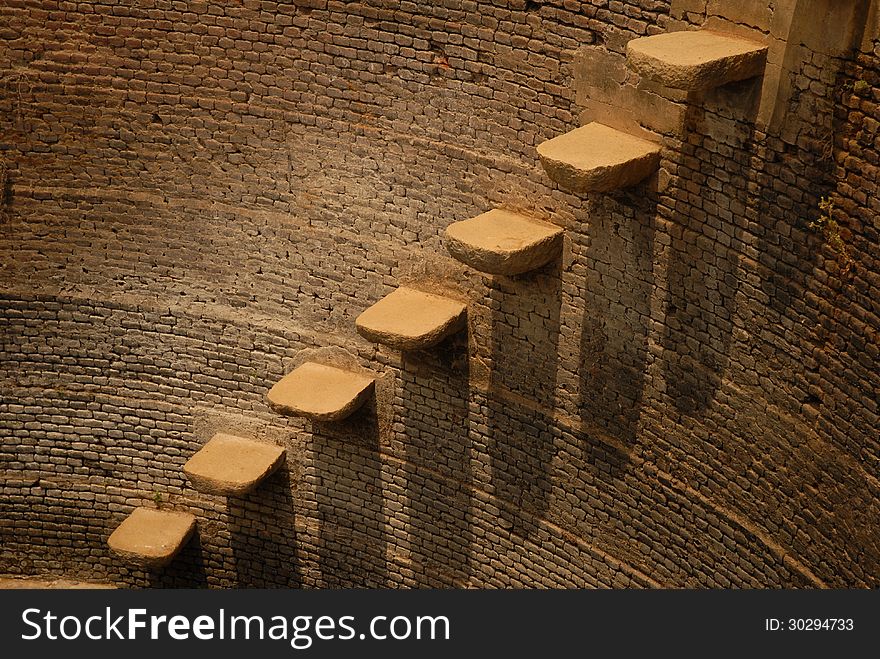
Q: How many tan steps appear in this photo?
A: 7